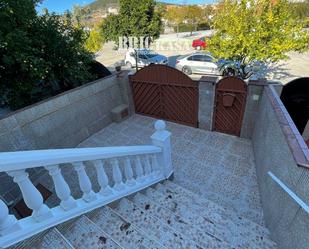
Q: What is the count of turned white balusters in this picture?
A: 10